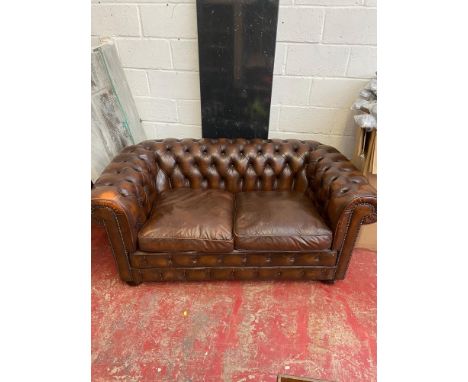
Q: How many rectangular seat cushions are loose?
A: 2